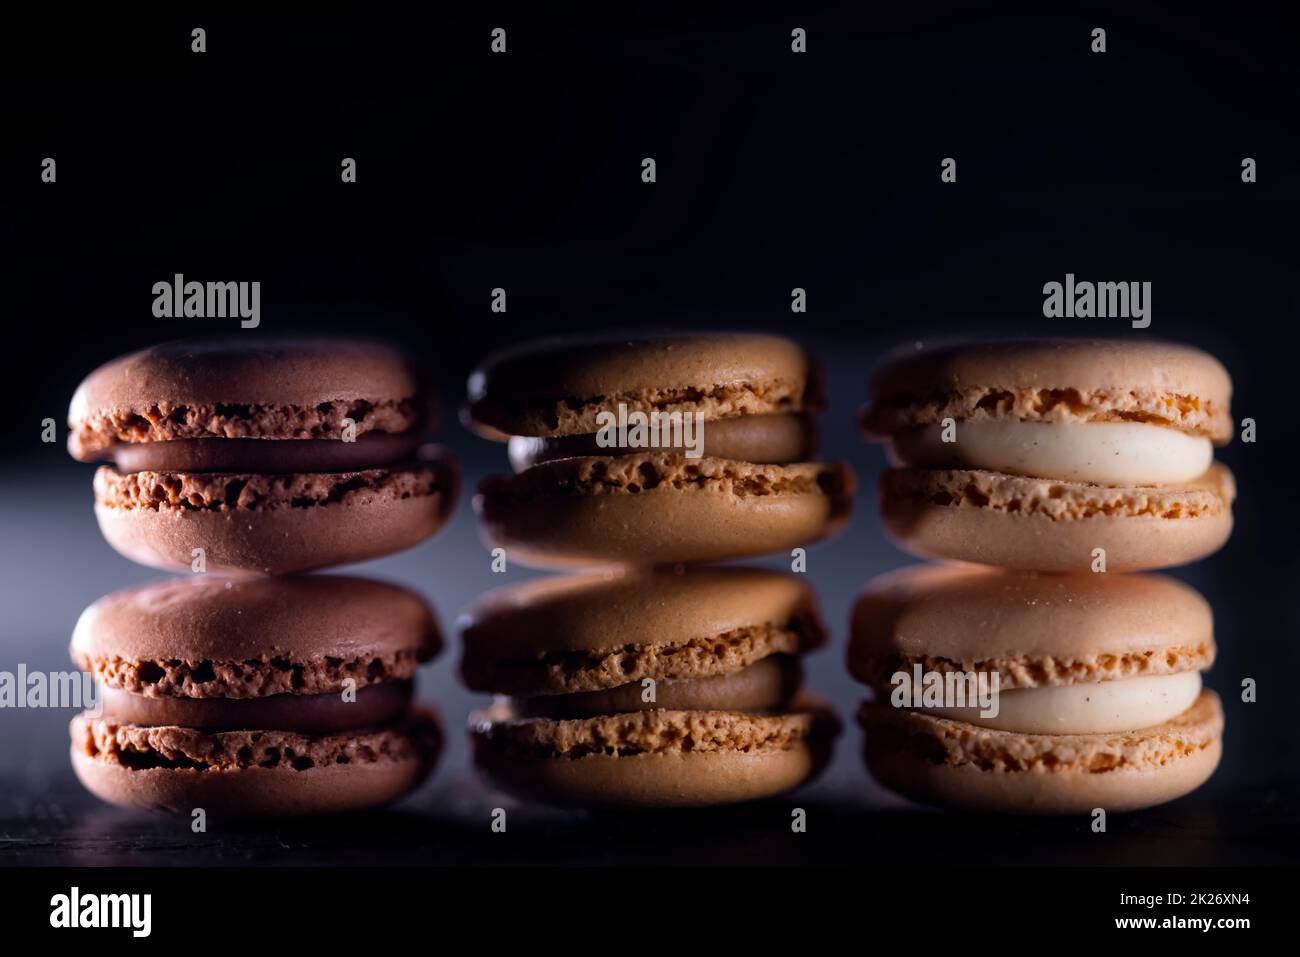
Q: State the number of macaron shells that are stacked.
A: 12